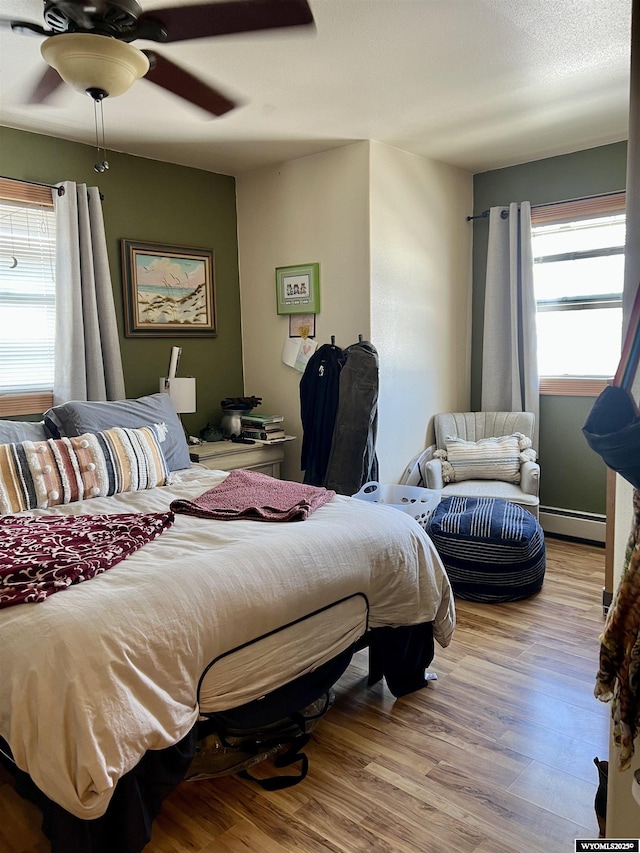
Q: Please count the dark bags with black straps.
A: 1